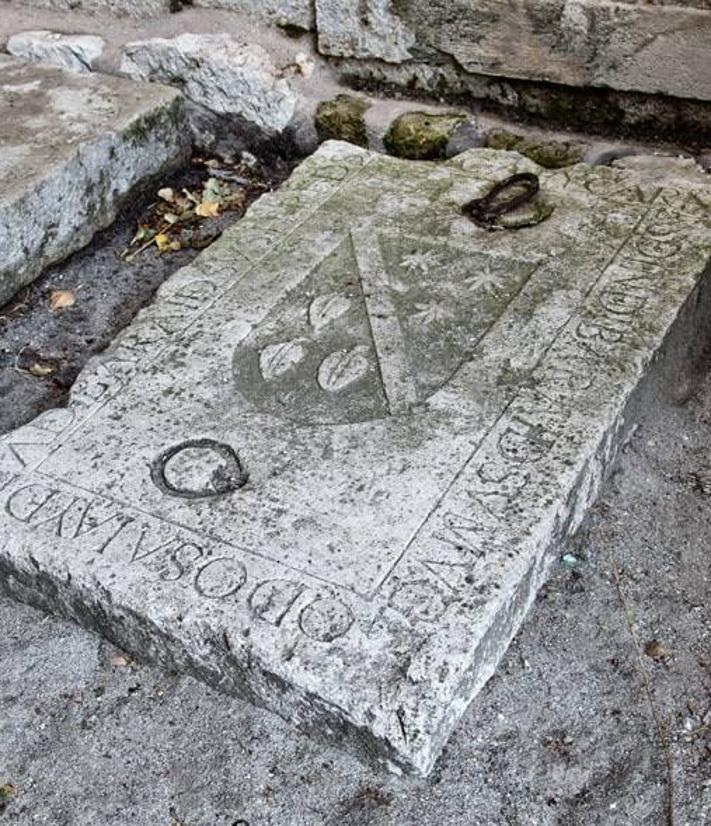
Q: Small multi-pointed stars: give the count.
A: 3